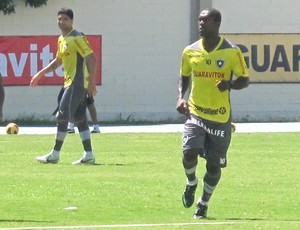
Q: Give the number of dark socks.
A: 4